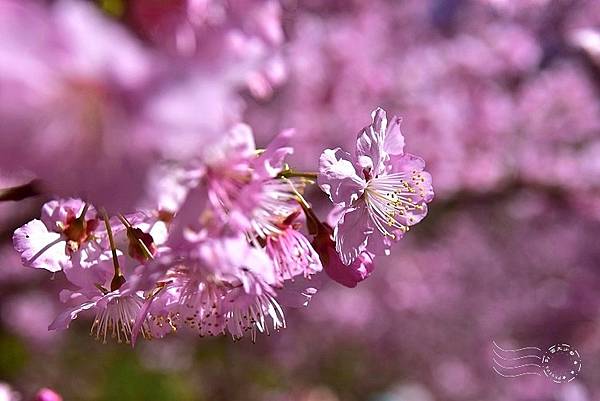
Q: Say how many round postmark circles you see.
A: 1